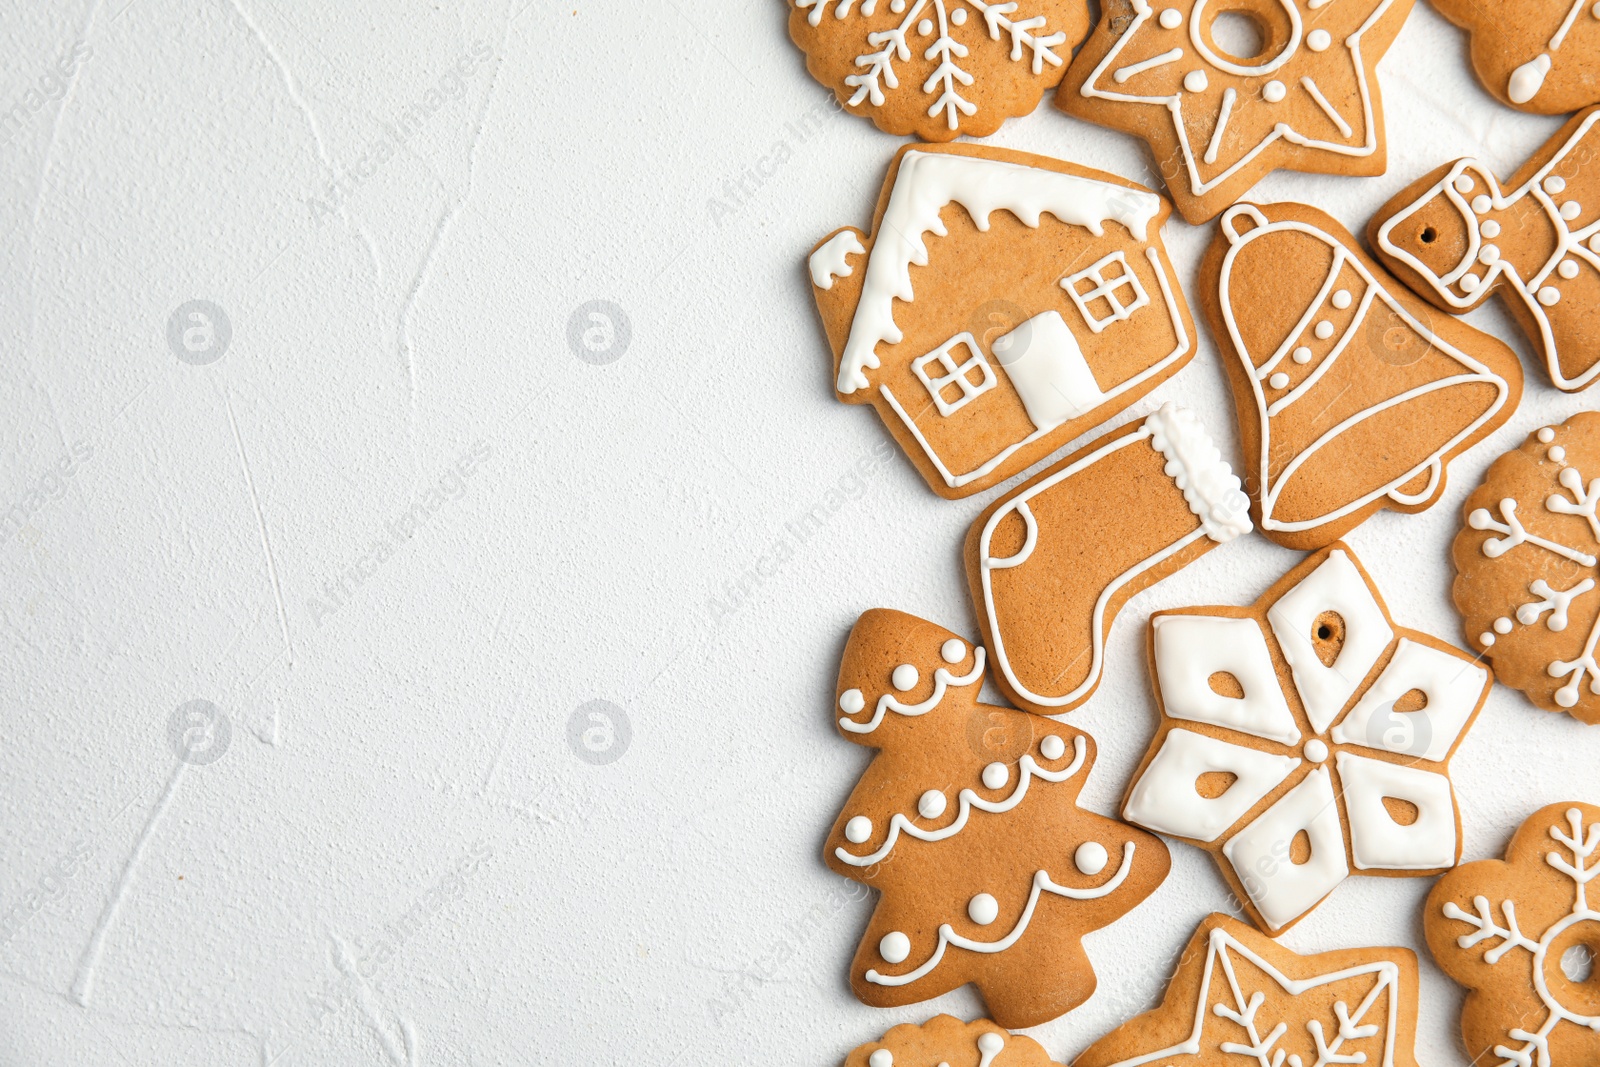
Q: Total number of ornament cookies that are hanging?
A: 0